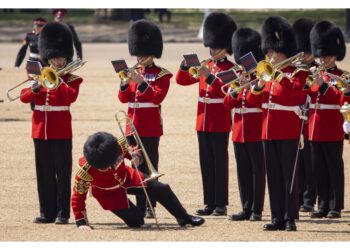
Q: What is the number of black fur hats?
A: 8